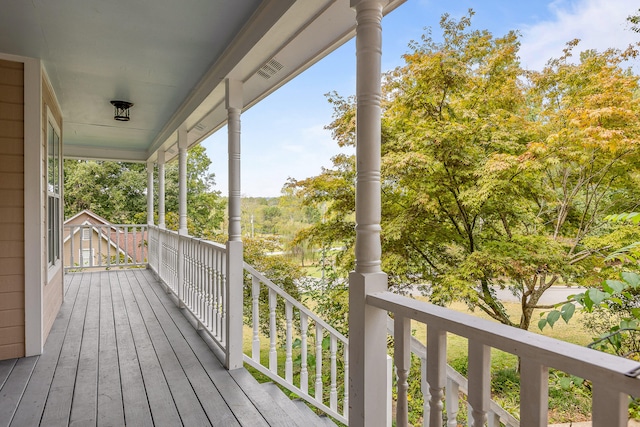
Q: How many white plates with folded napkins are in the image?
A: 0